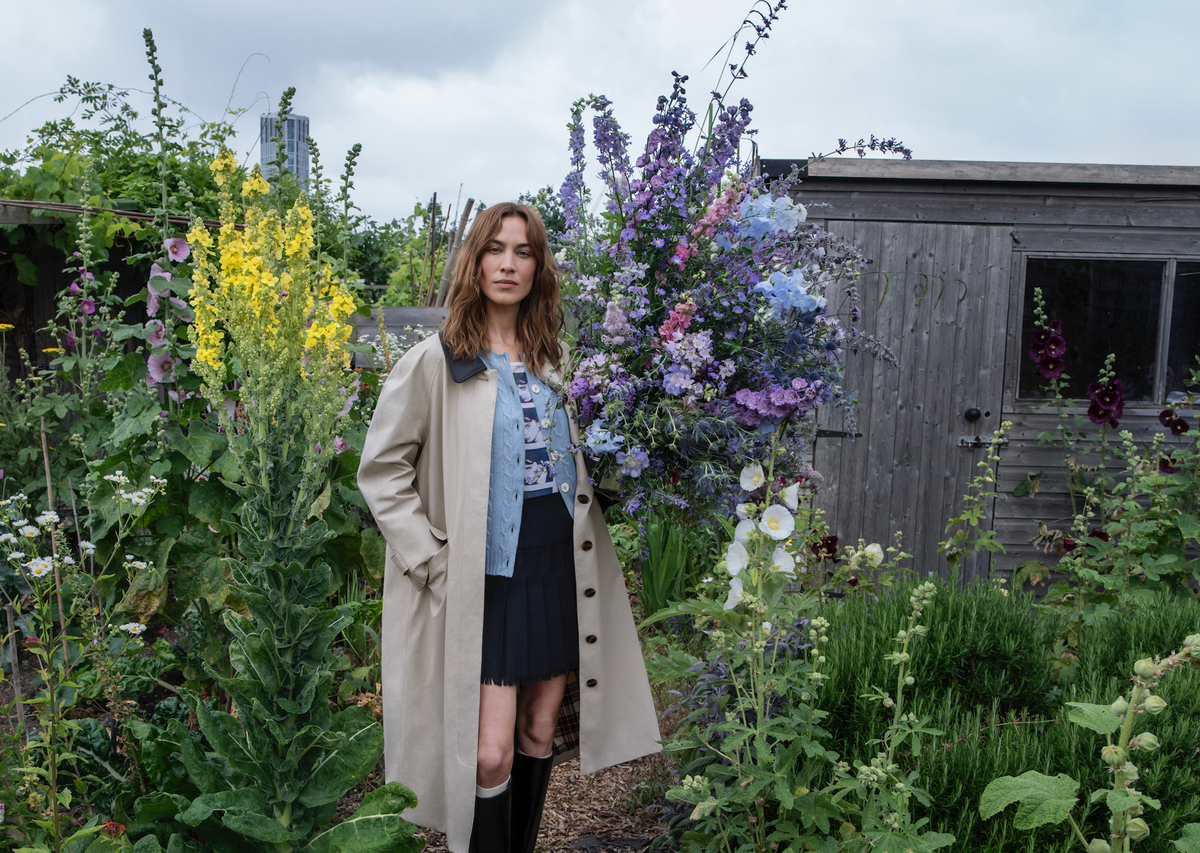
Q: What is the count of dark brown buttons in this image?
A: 5